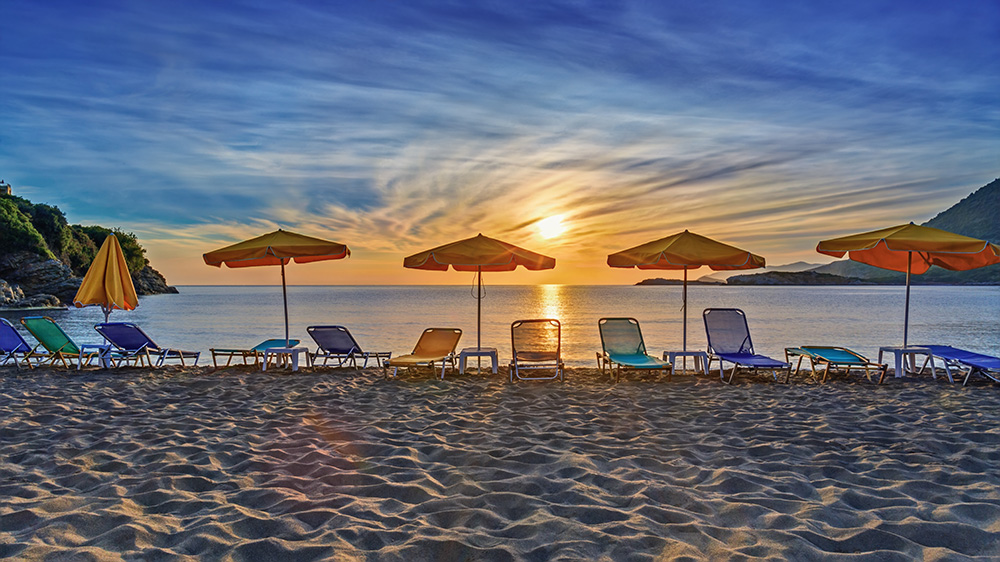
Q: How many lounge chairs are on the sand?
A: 11